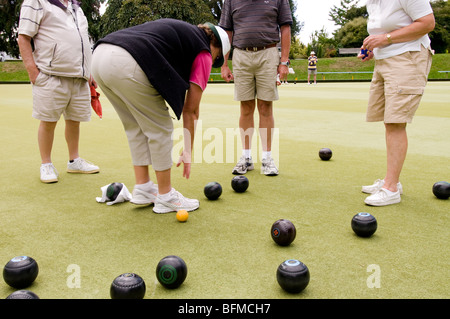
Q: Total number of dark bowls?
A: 12